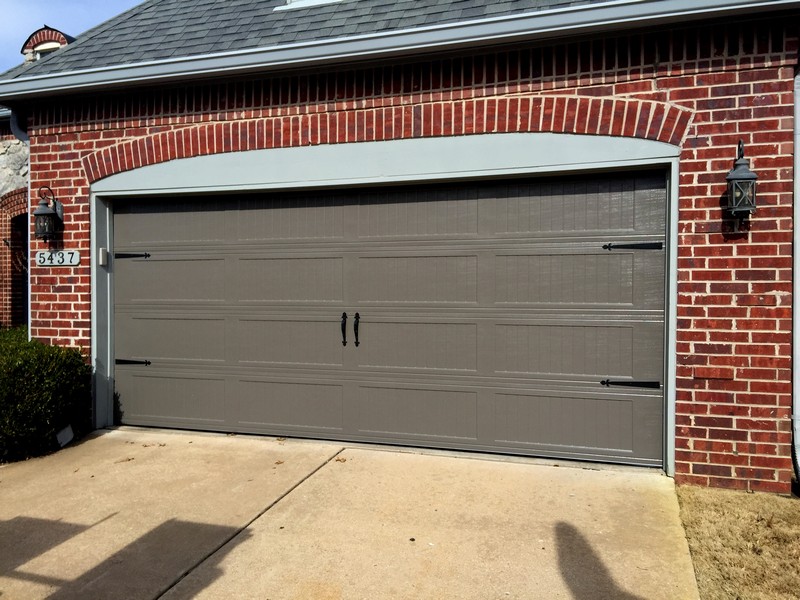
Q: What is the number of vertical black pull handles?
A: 2